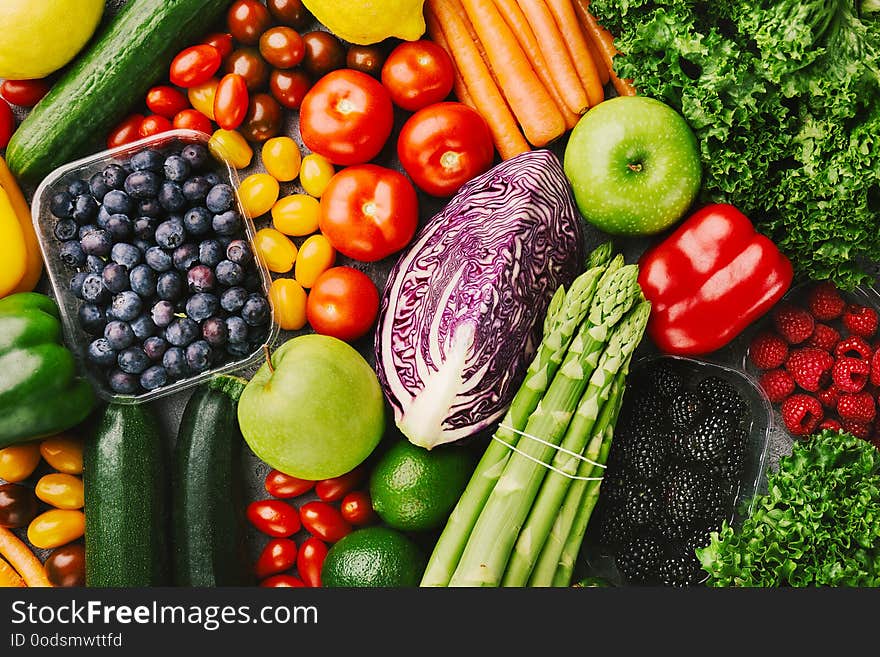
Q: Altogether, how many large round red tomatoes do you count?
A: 5